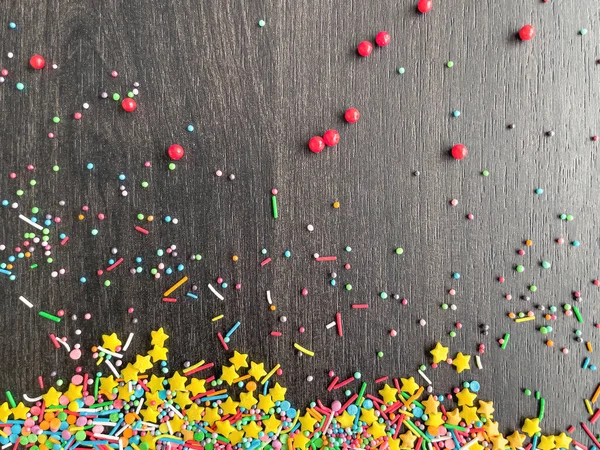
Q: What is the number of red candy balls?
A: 11